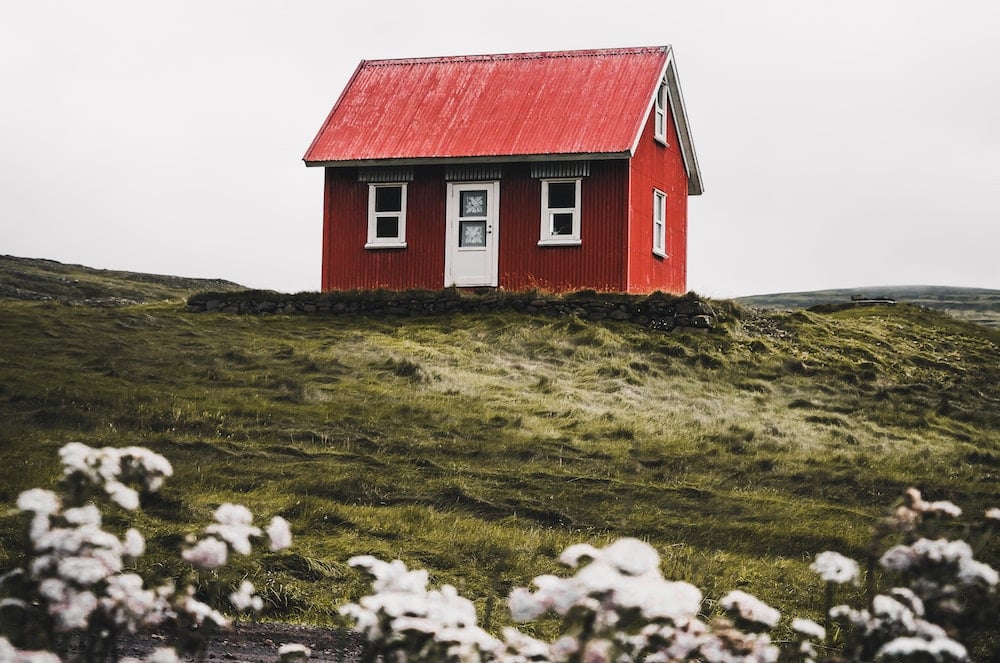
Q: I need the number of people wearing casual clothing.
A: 0